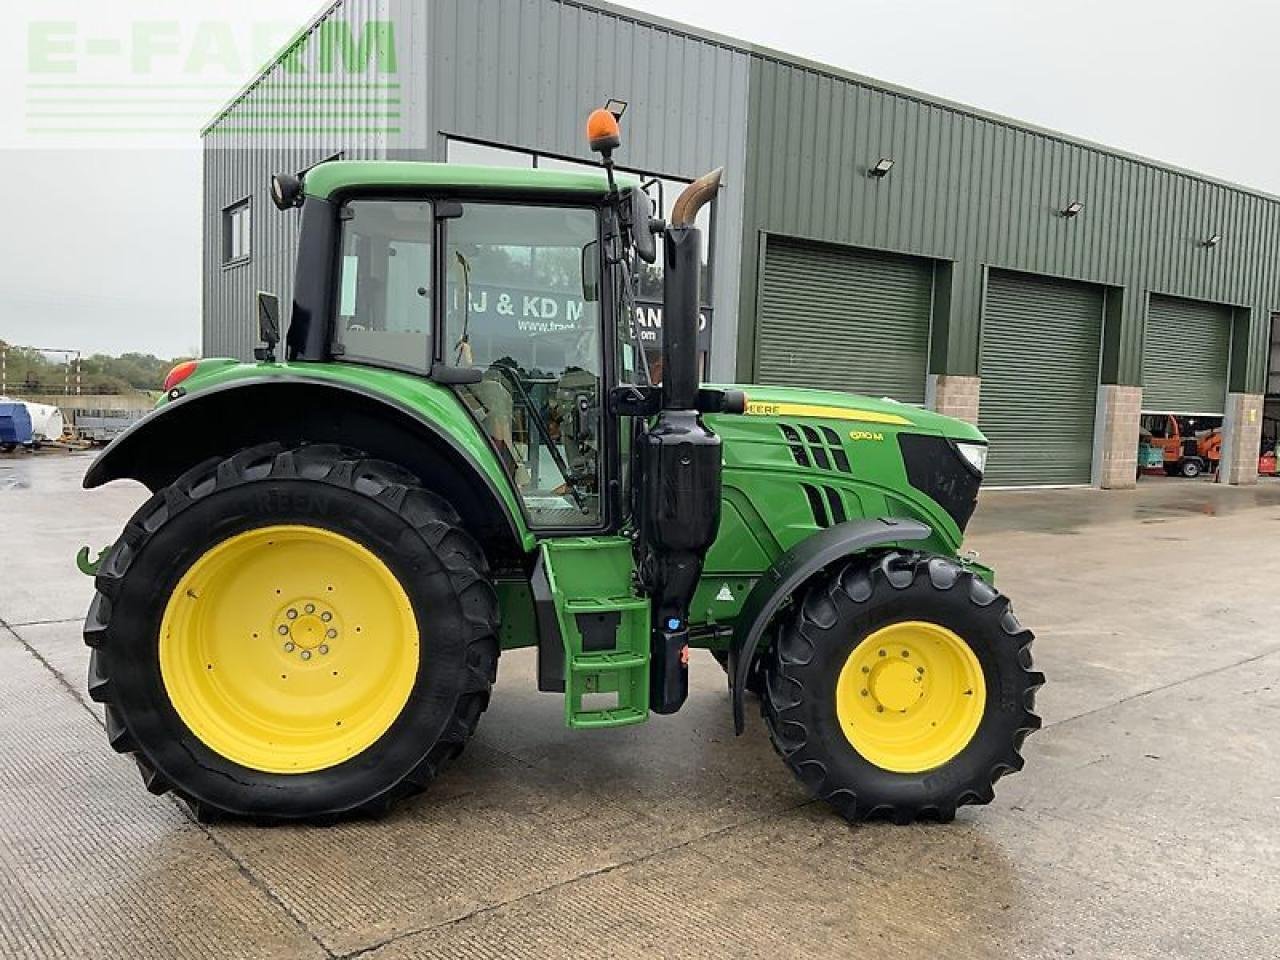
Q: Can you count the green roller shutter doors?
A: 3